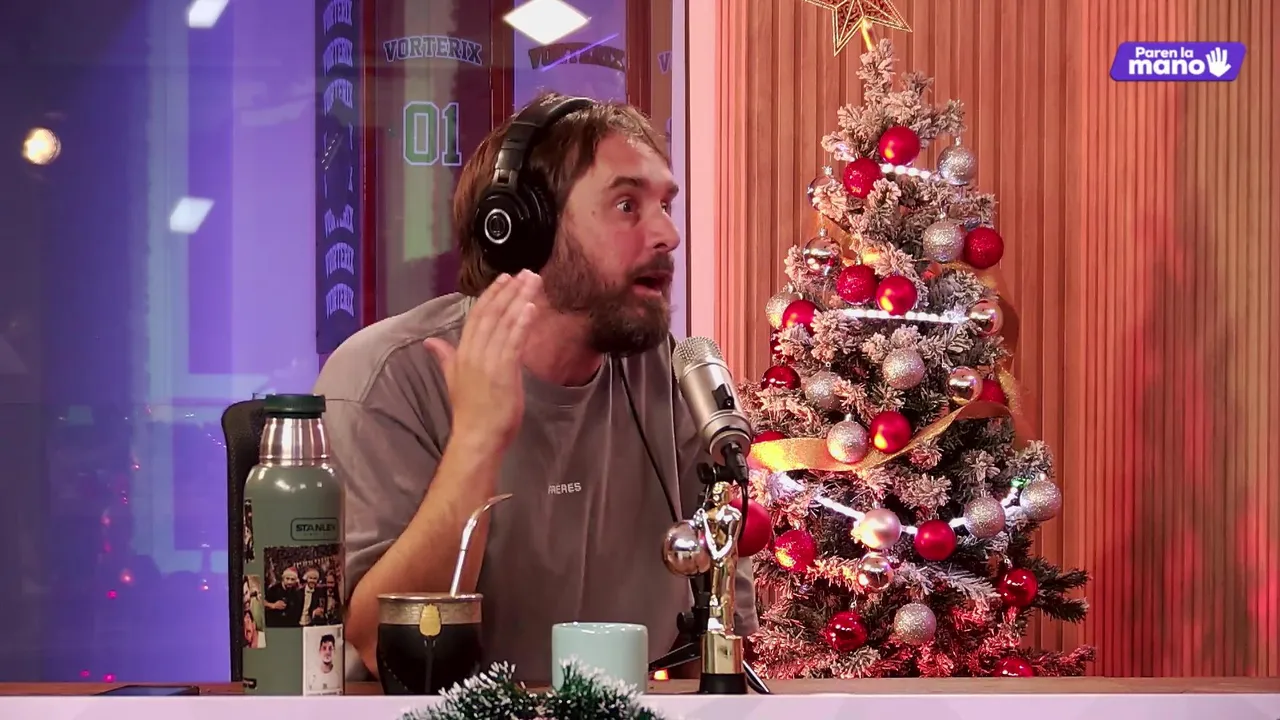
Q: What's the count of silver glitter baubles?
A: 9